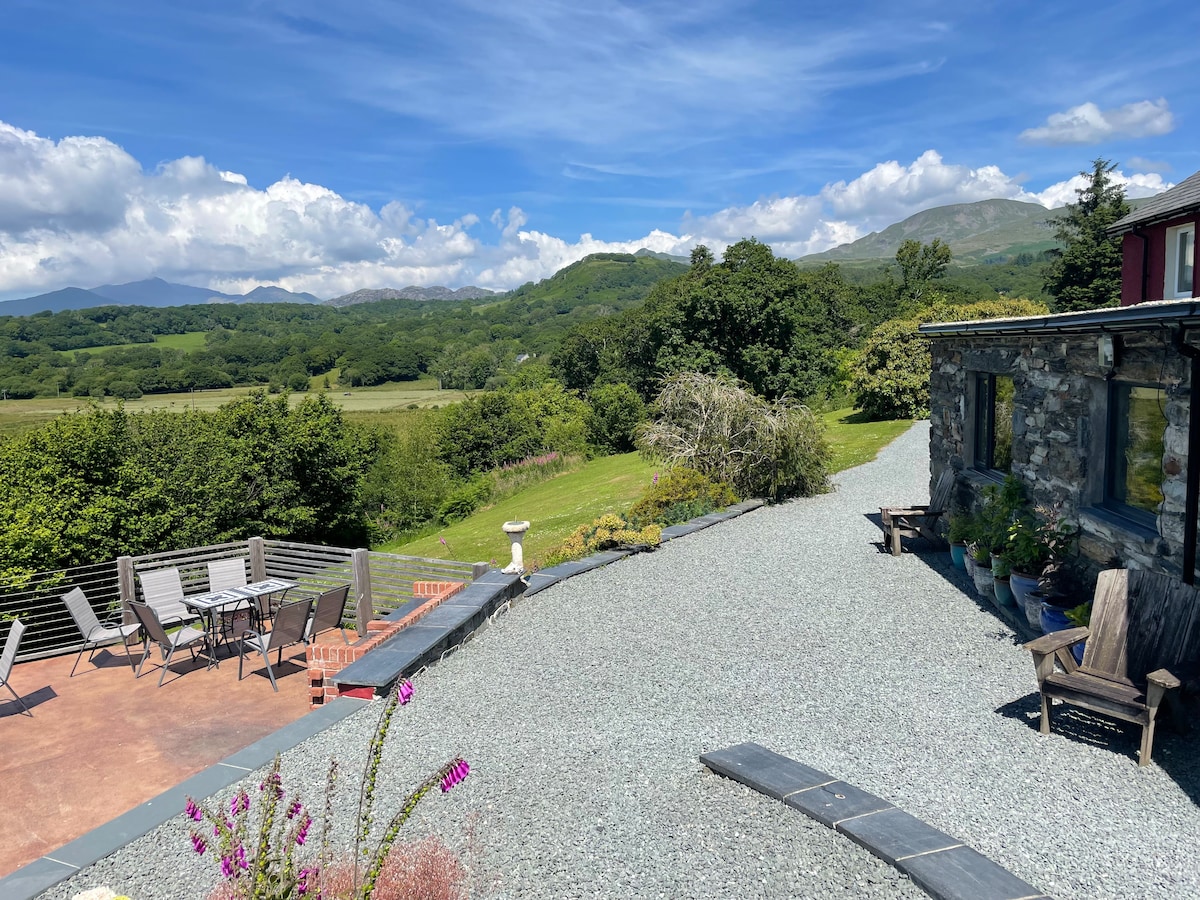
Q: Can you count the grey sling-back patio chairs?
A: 7